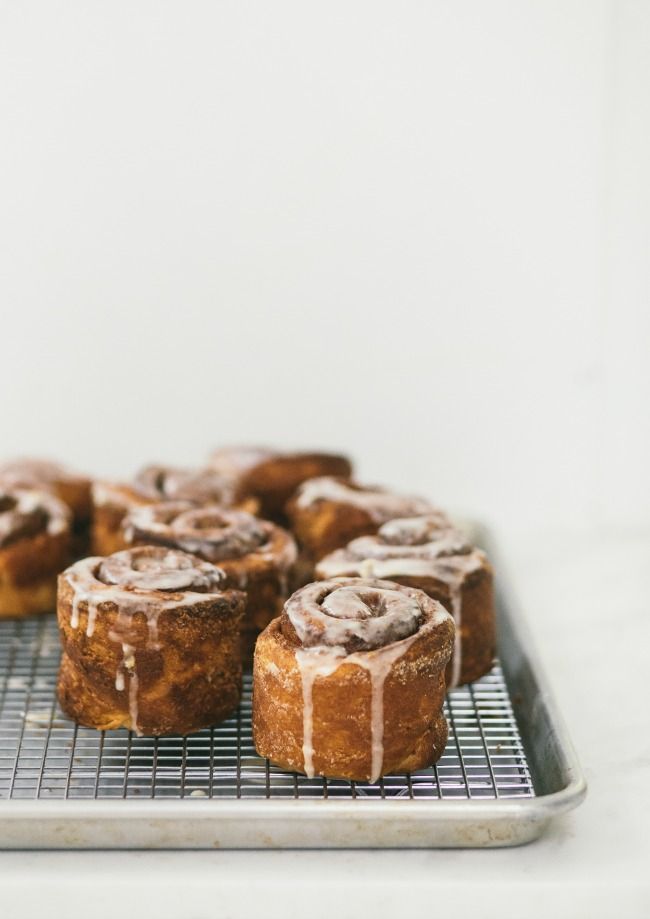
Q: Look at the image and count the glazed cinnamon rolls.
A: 9